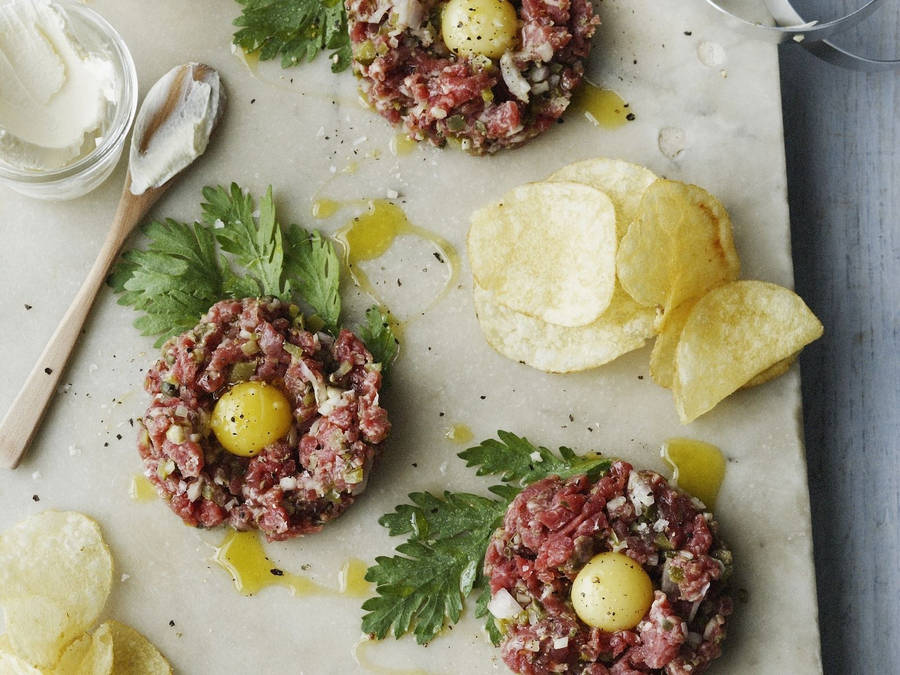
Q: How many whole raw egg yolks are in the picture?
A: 3